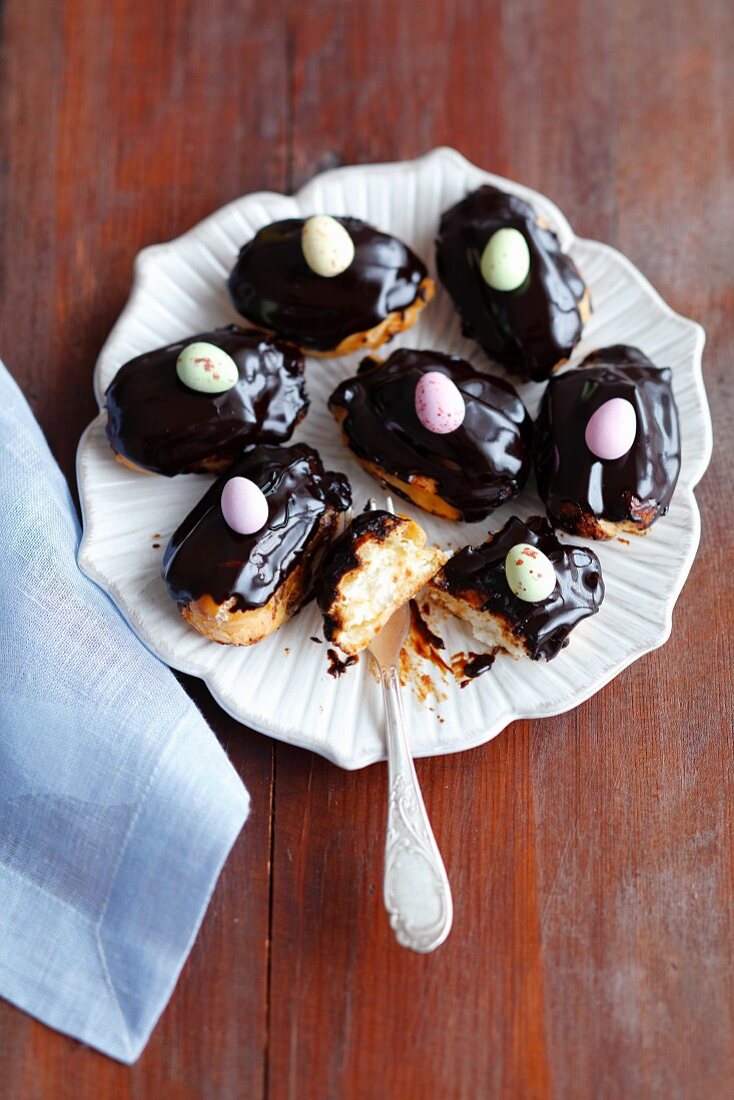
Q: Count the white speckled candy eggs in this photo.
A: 1